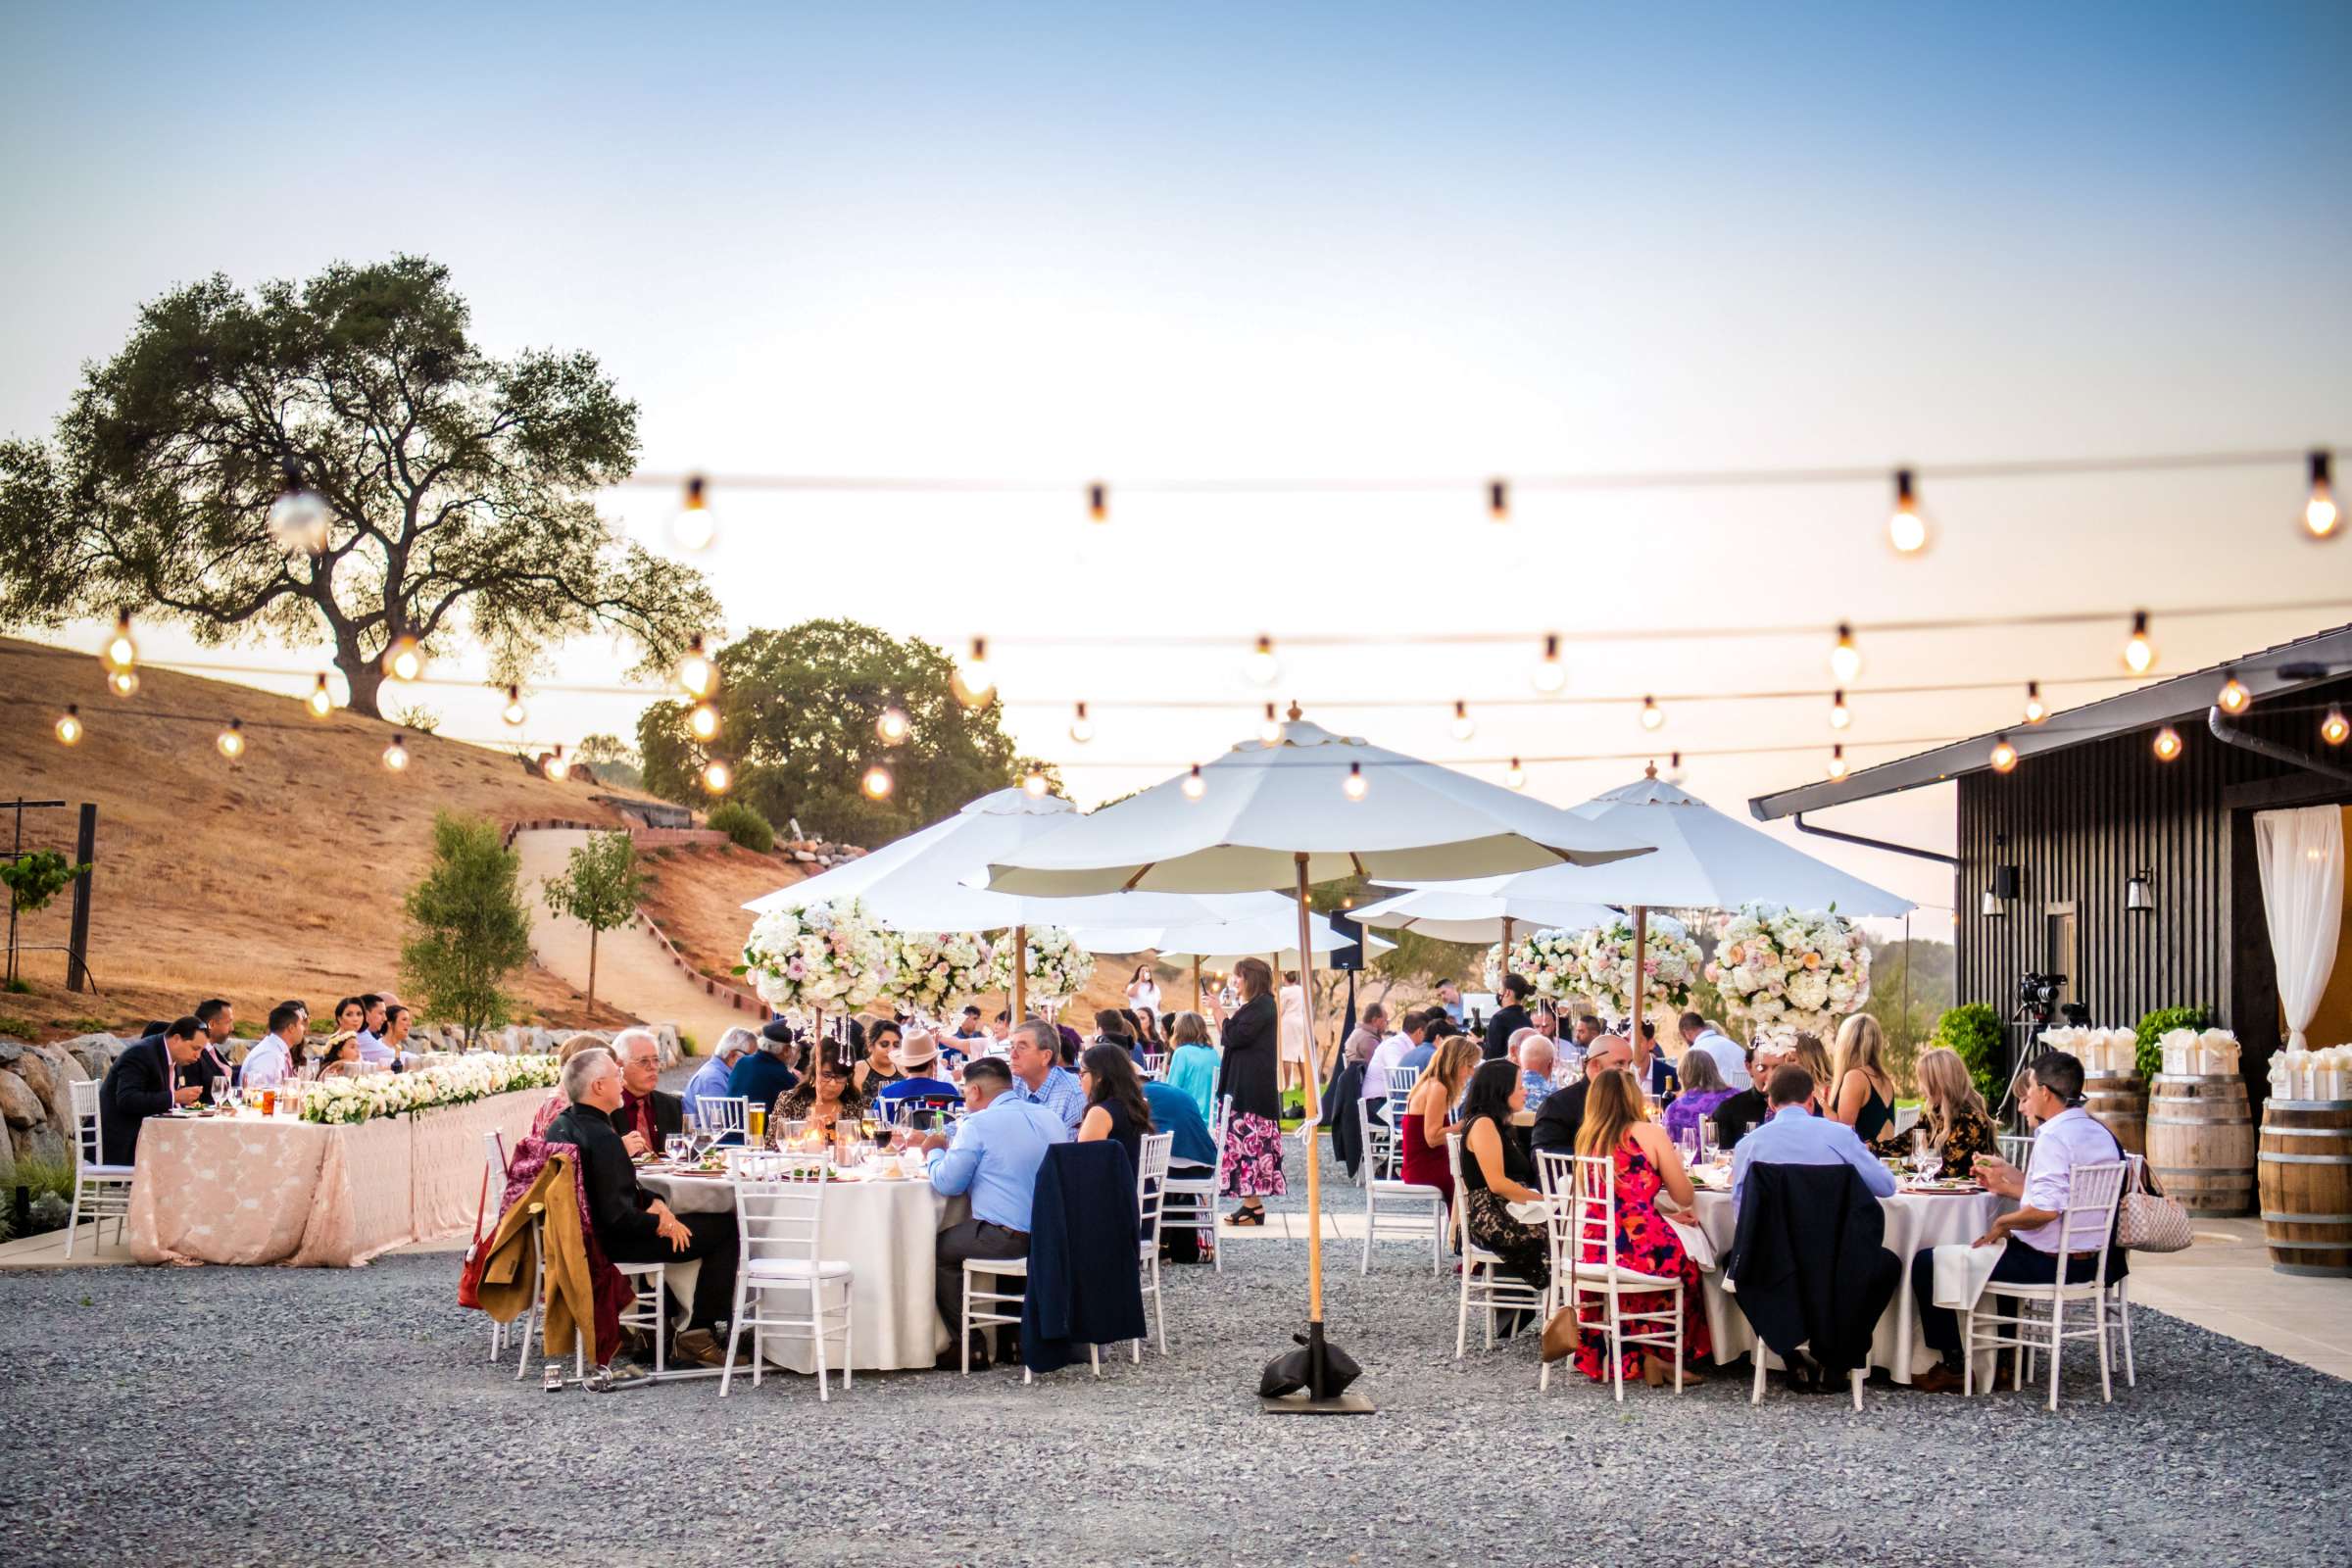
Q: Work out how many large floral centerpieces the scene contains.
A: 6